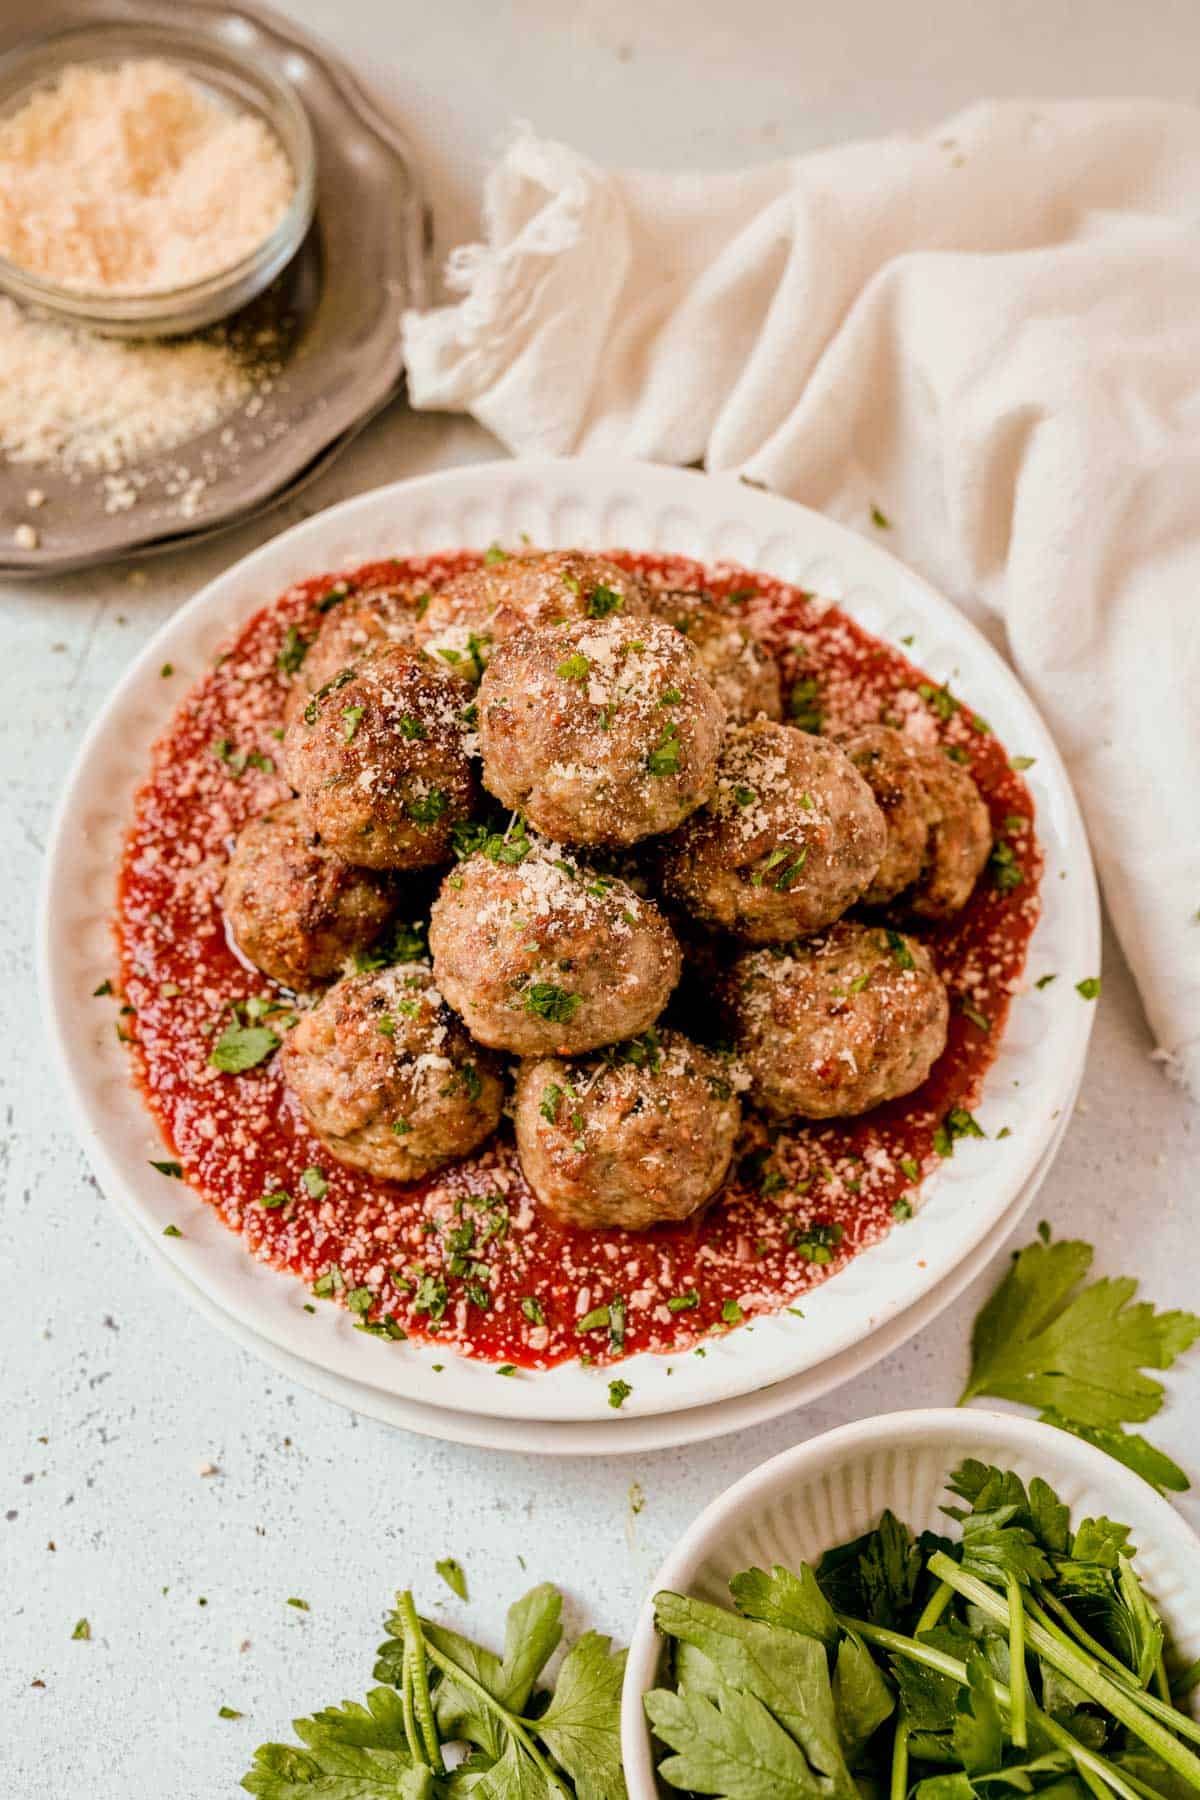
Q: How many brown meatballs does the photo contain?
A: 13